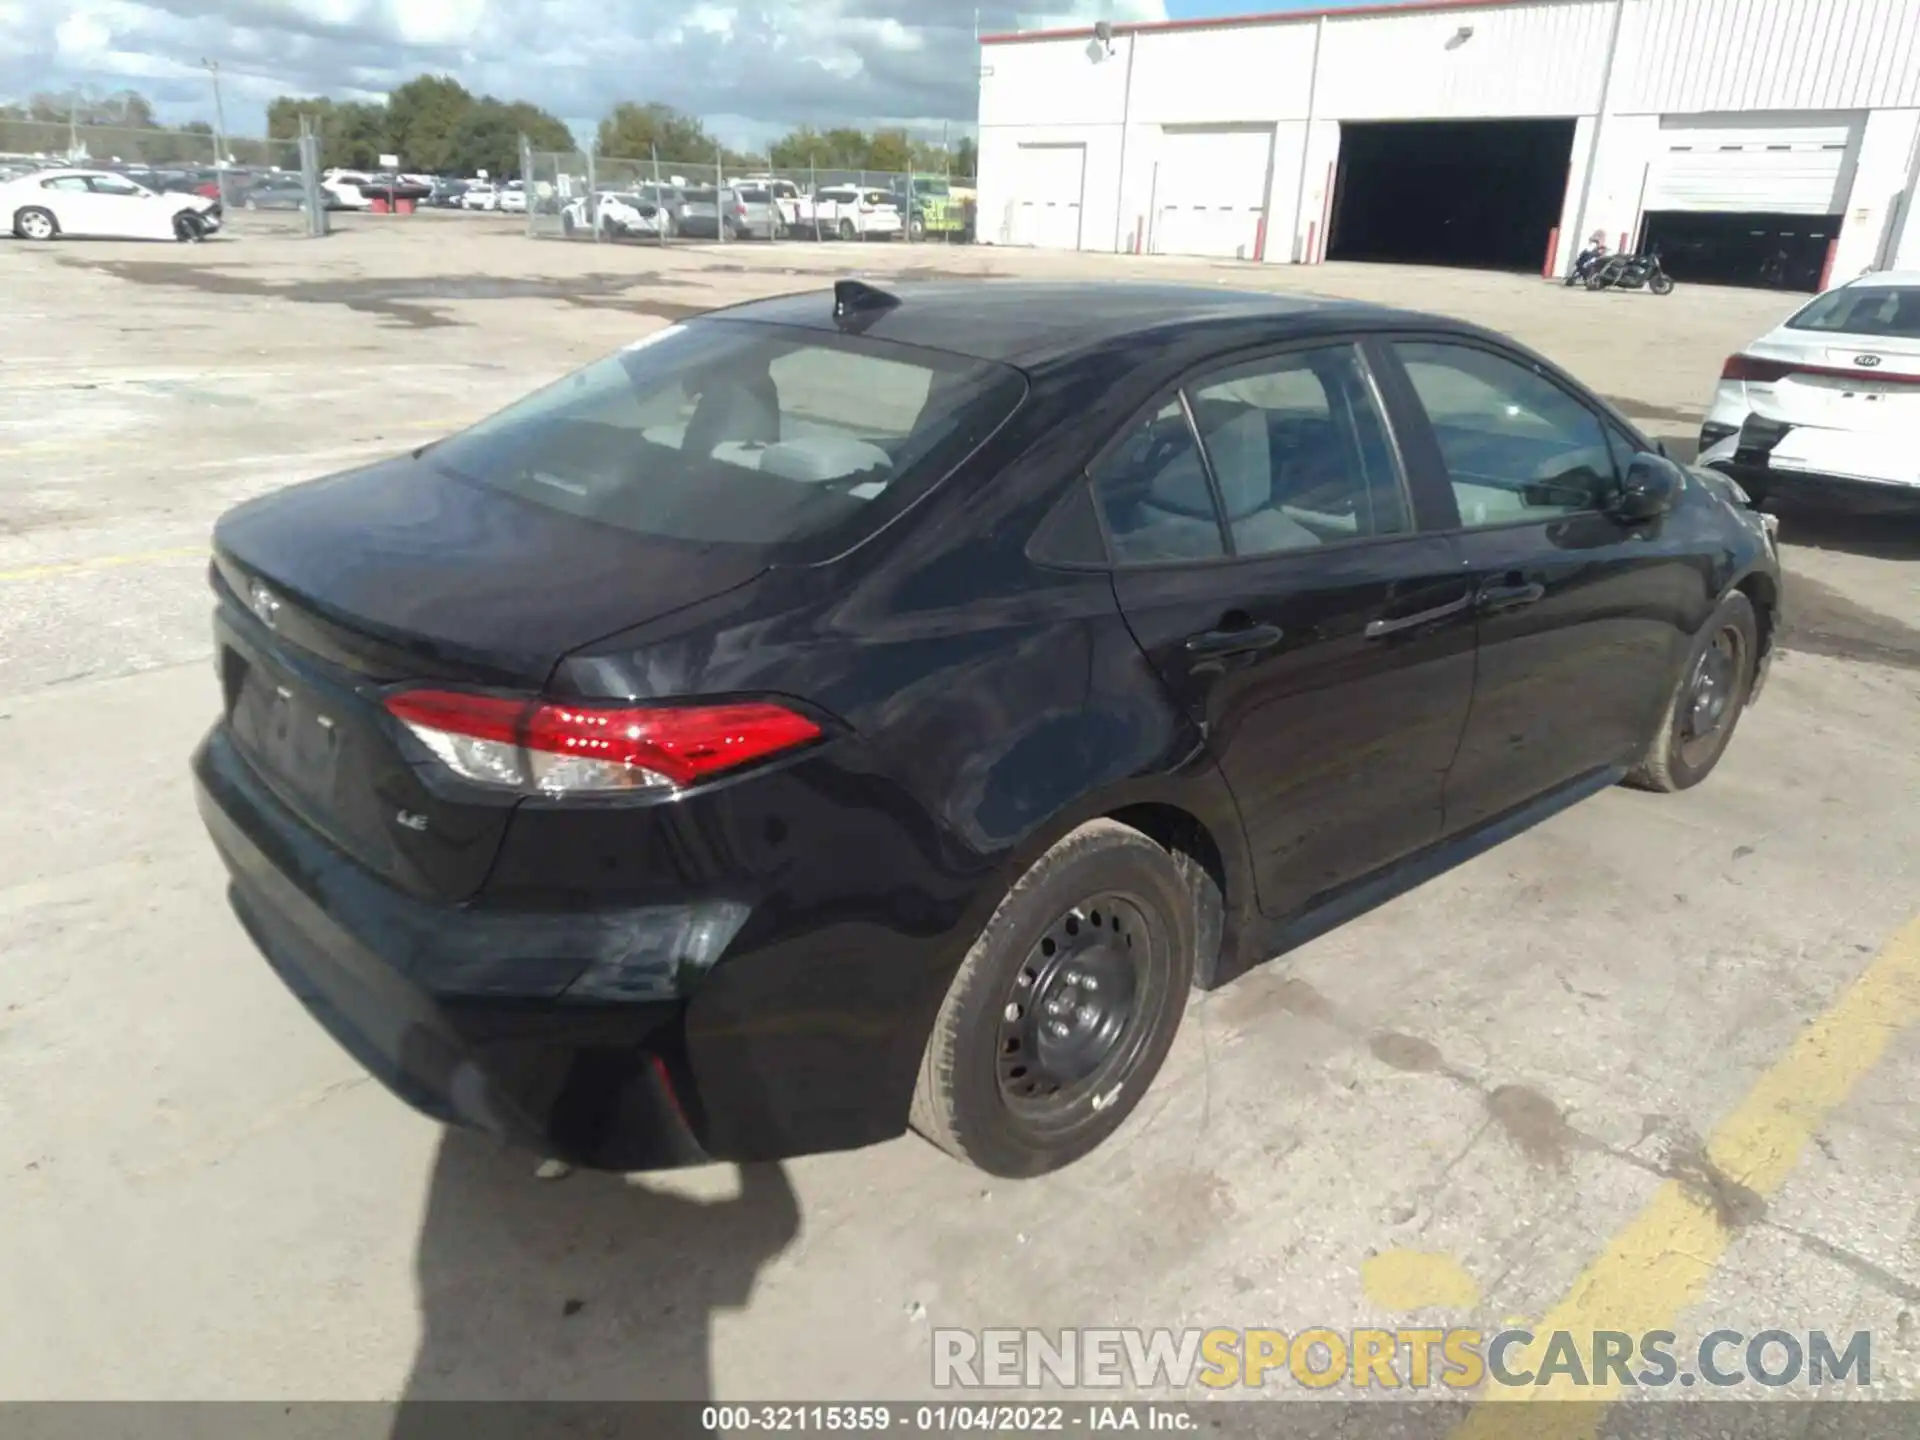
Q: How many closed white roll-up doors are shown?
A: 2